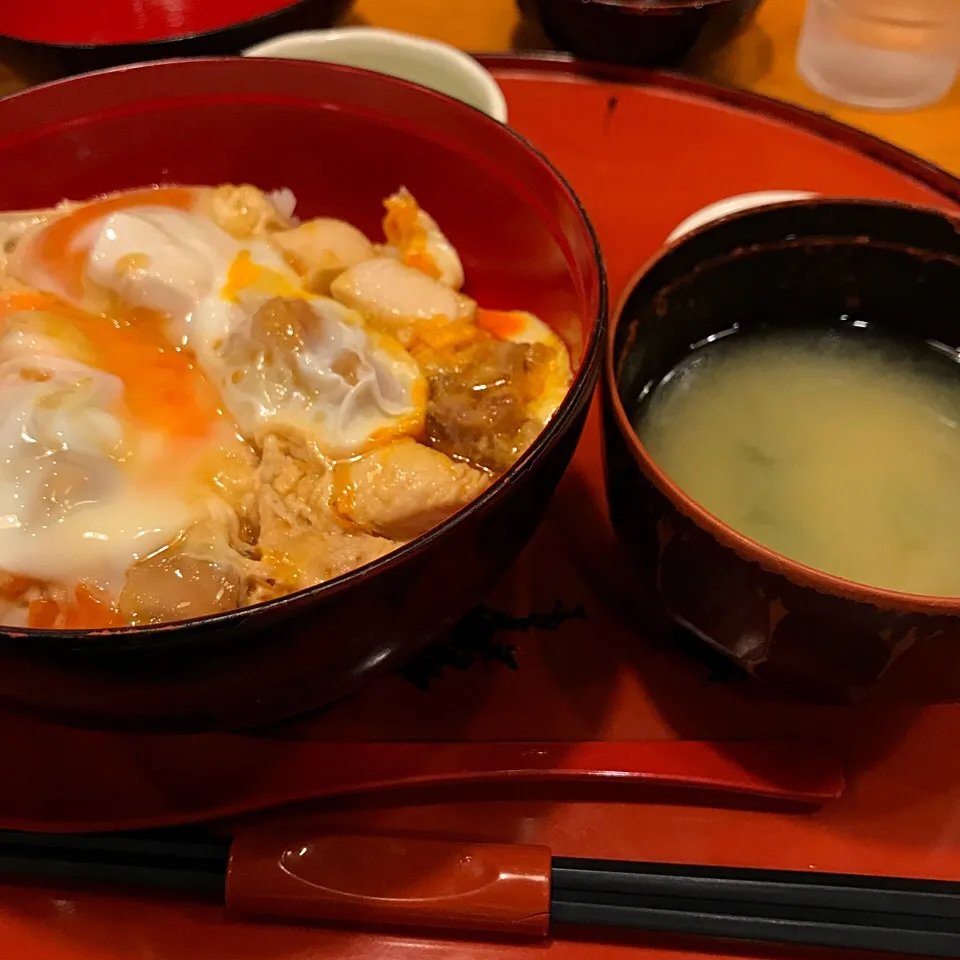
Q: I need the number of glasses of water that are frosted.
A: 1